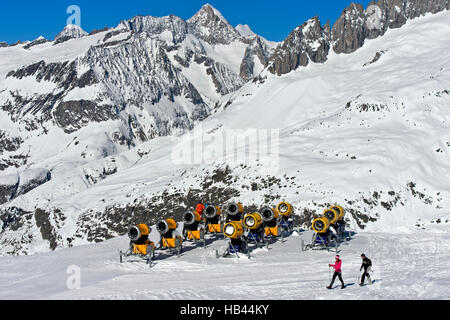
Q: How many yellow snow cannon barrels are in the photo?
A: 12